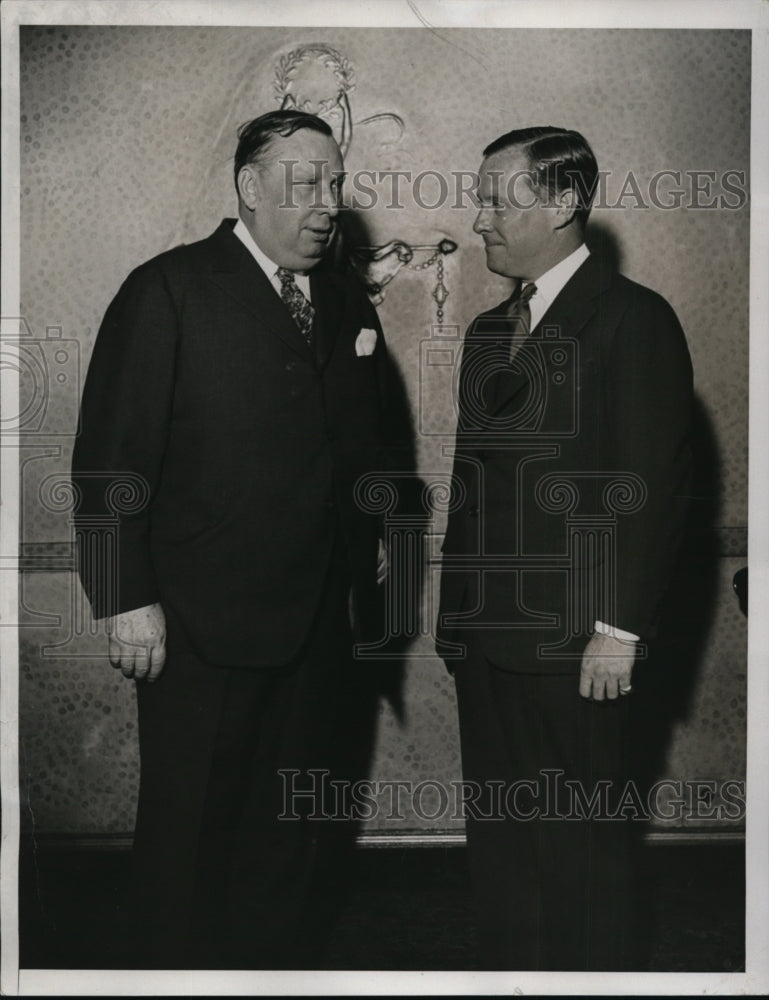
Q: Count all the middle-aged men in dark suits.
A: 2